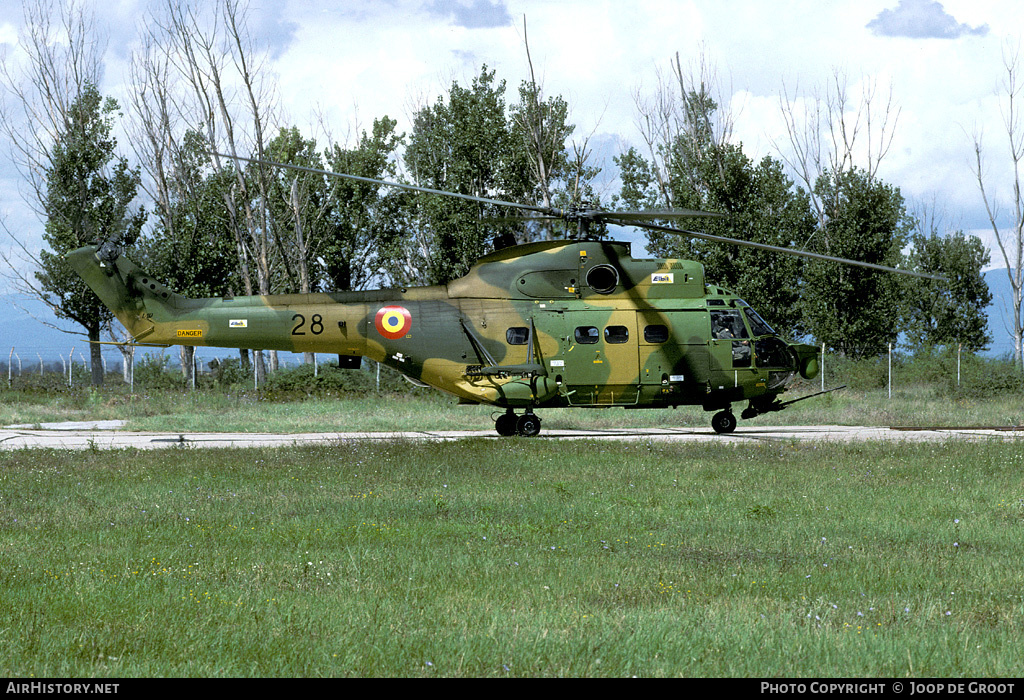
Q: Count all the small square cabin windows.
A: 4